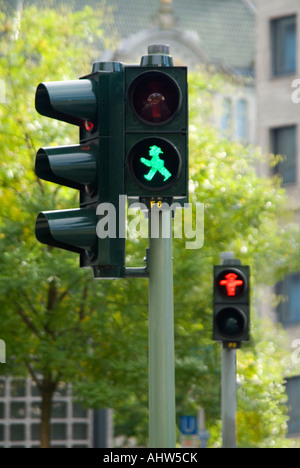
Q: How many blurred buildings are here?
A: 2